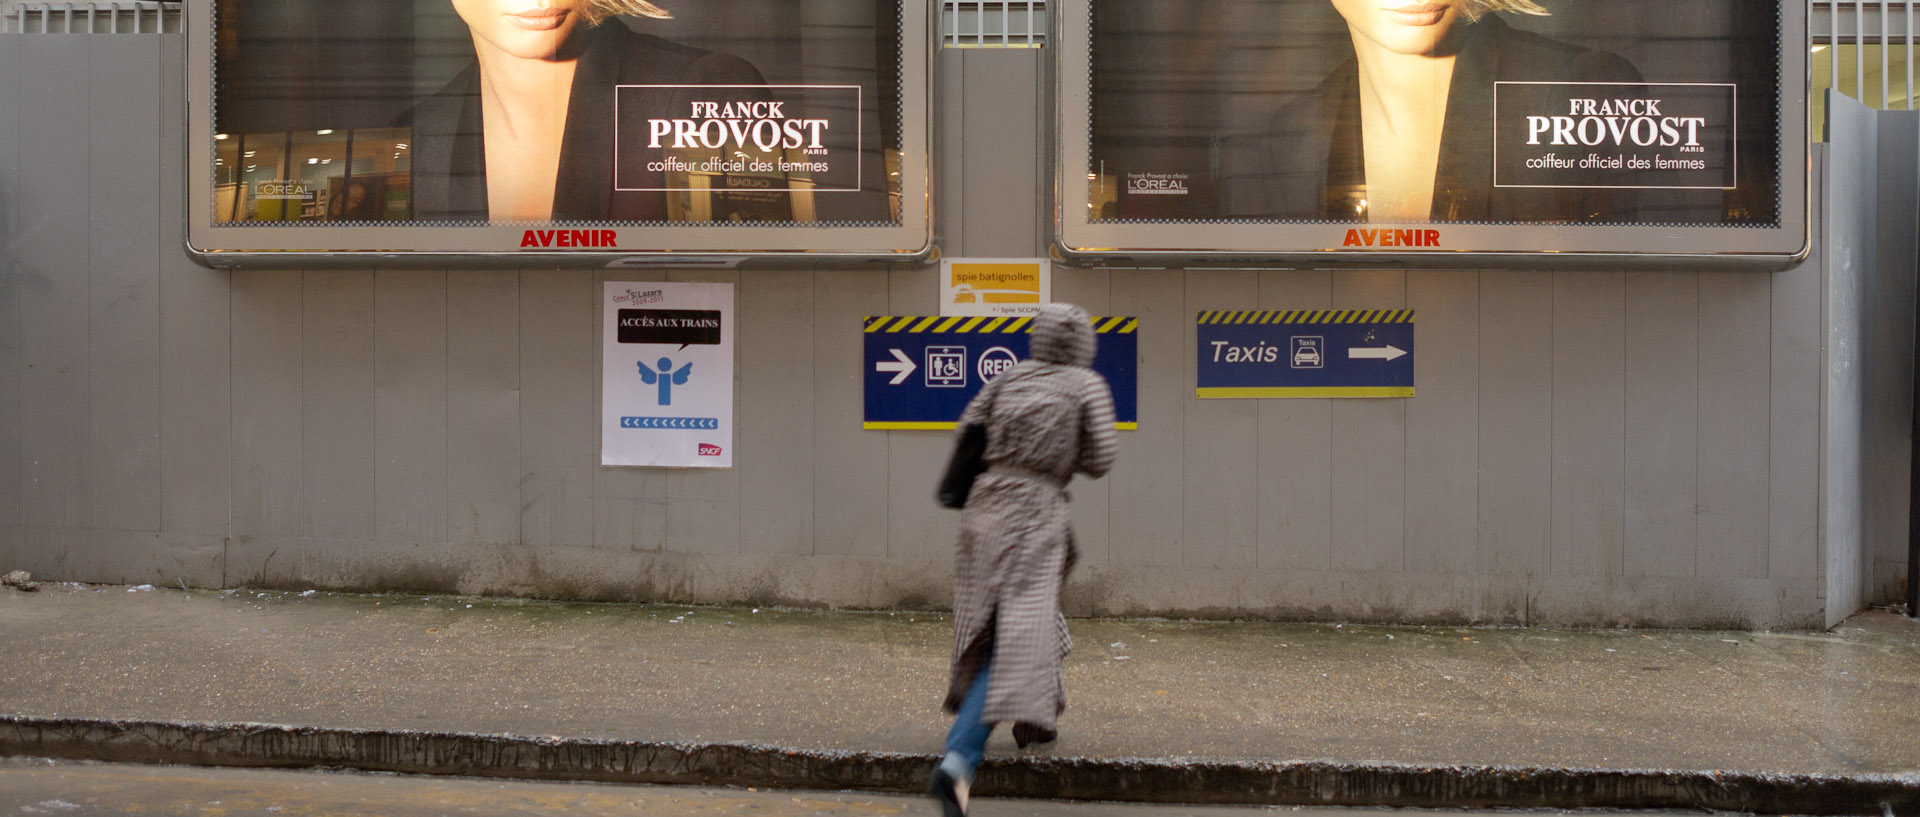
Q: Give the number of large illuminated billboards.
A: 2